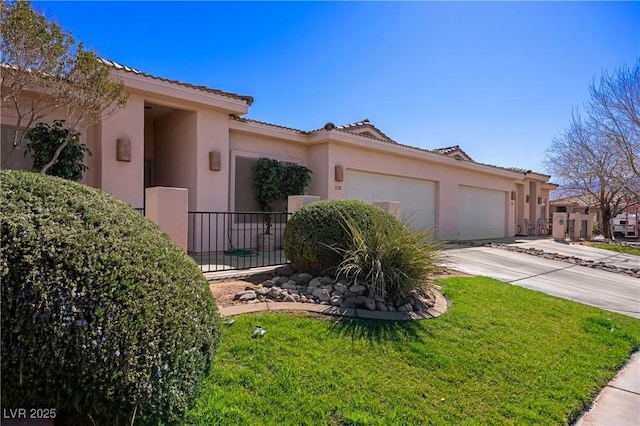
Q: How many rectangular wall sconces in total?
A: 6